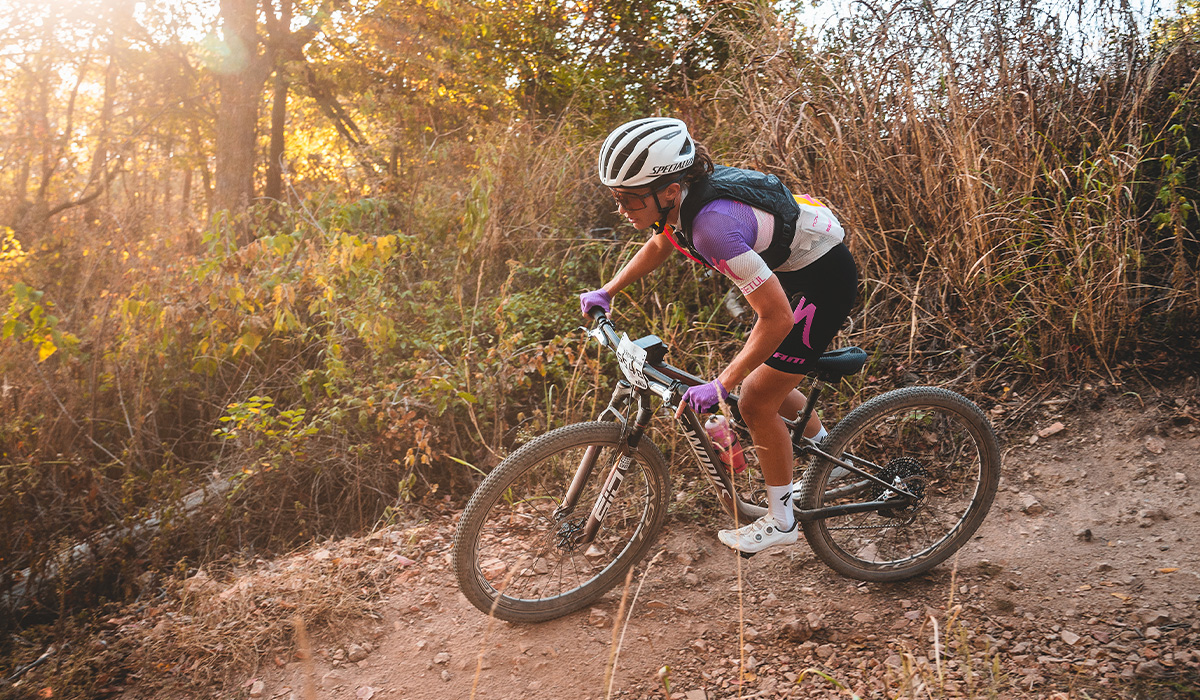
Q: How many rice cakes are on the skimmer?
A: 0